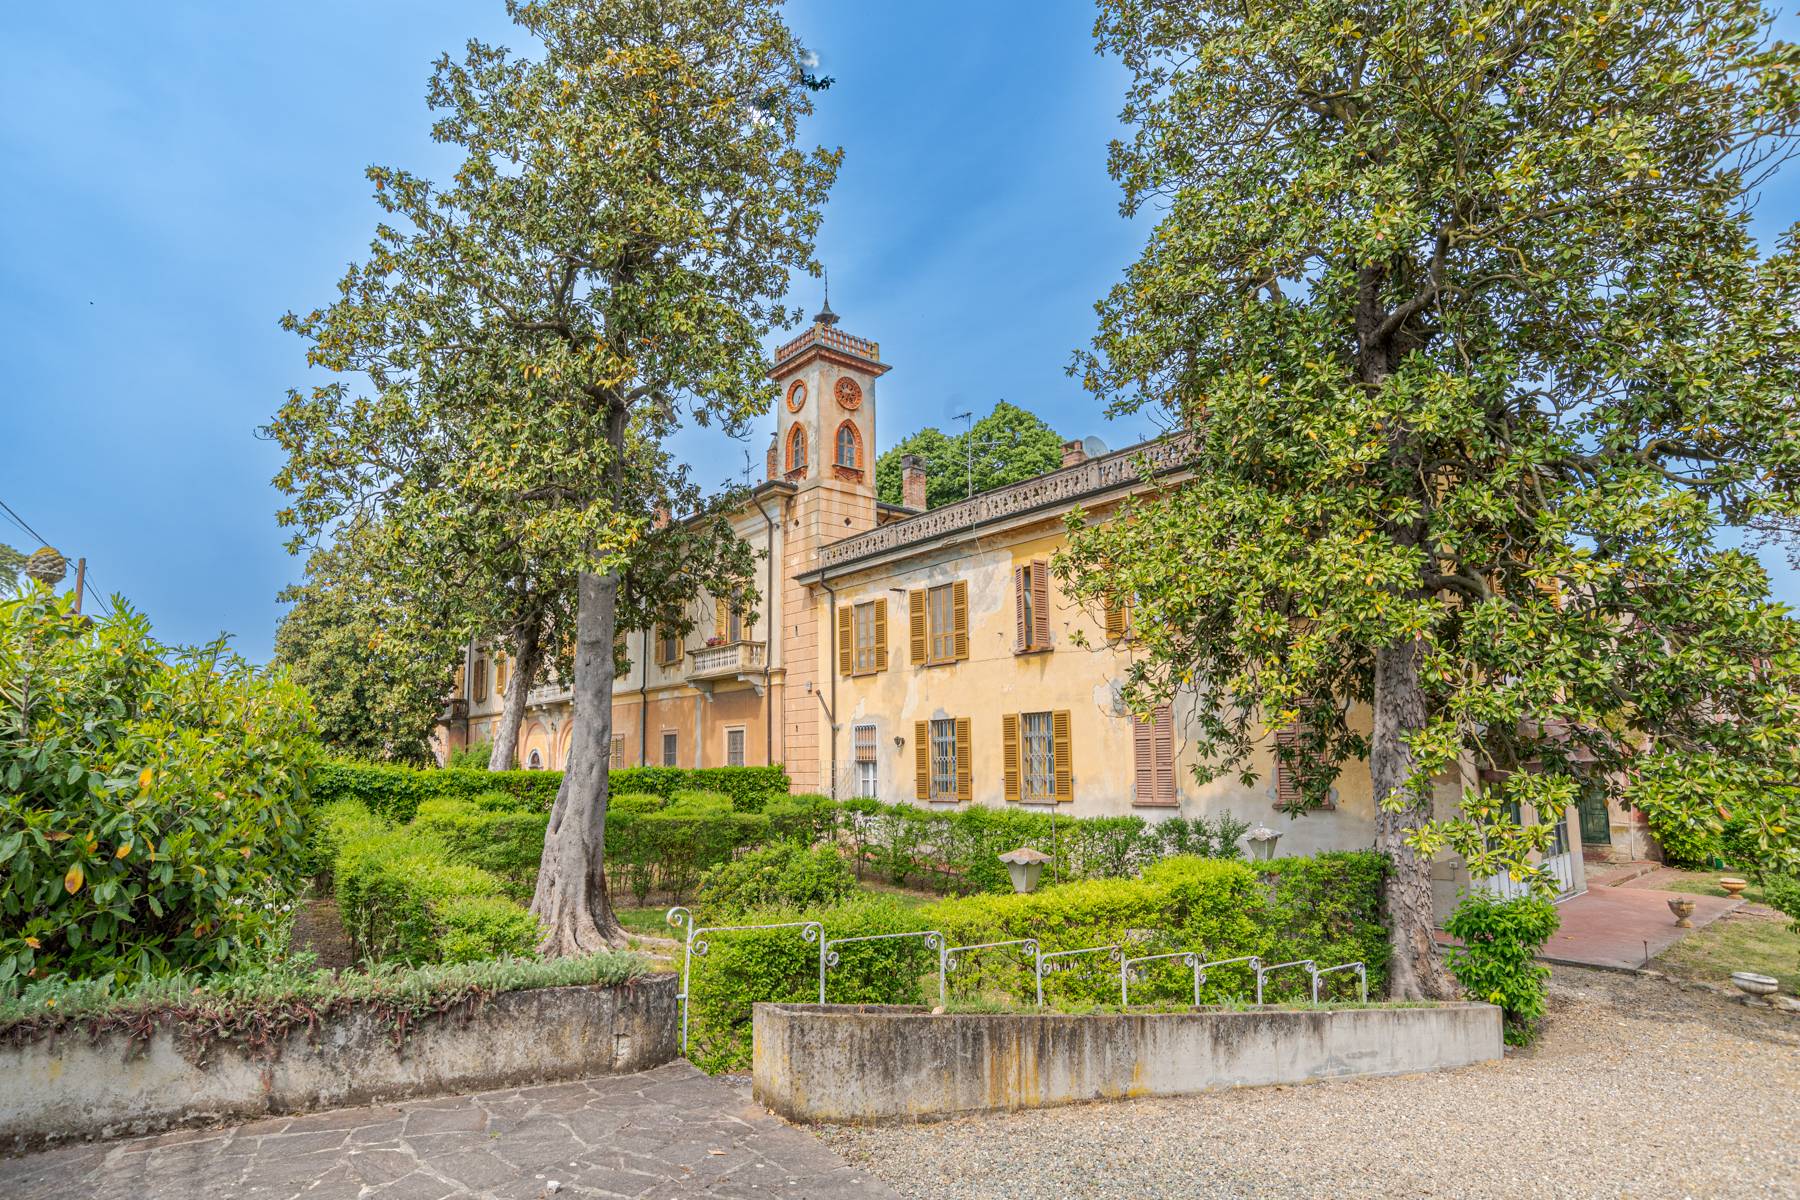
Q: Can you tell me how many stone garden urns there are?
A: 3